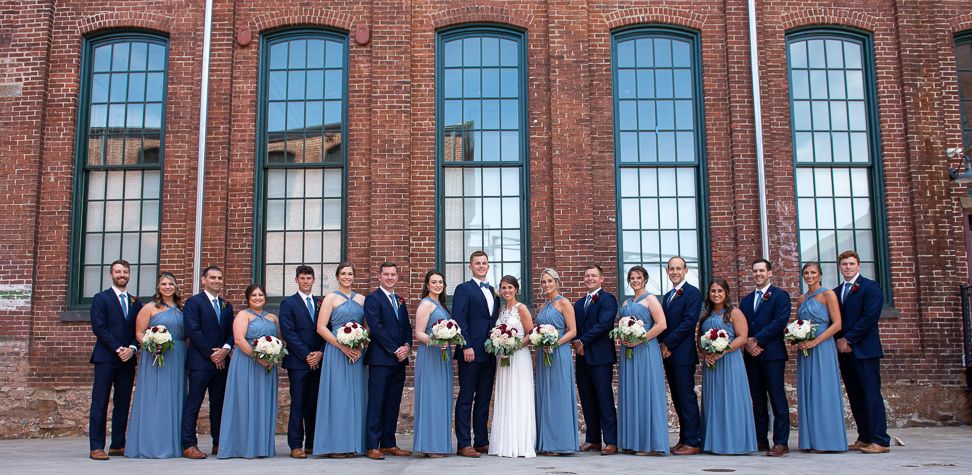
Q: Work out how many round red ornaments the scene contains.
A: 2